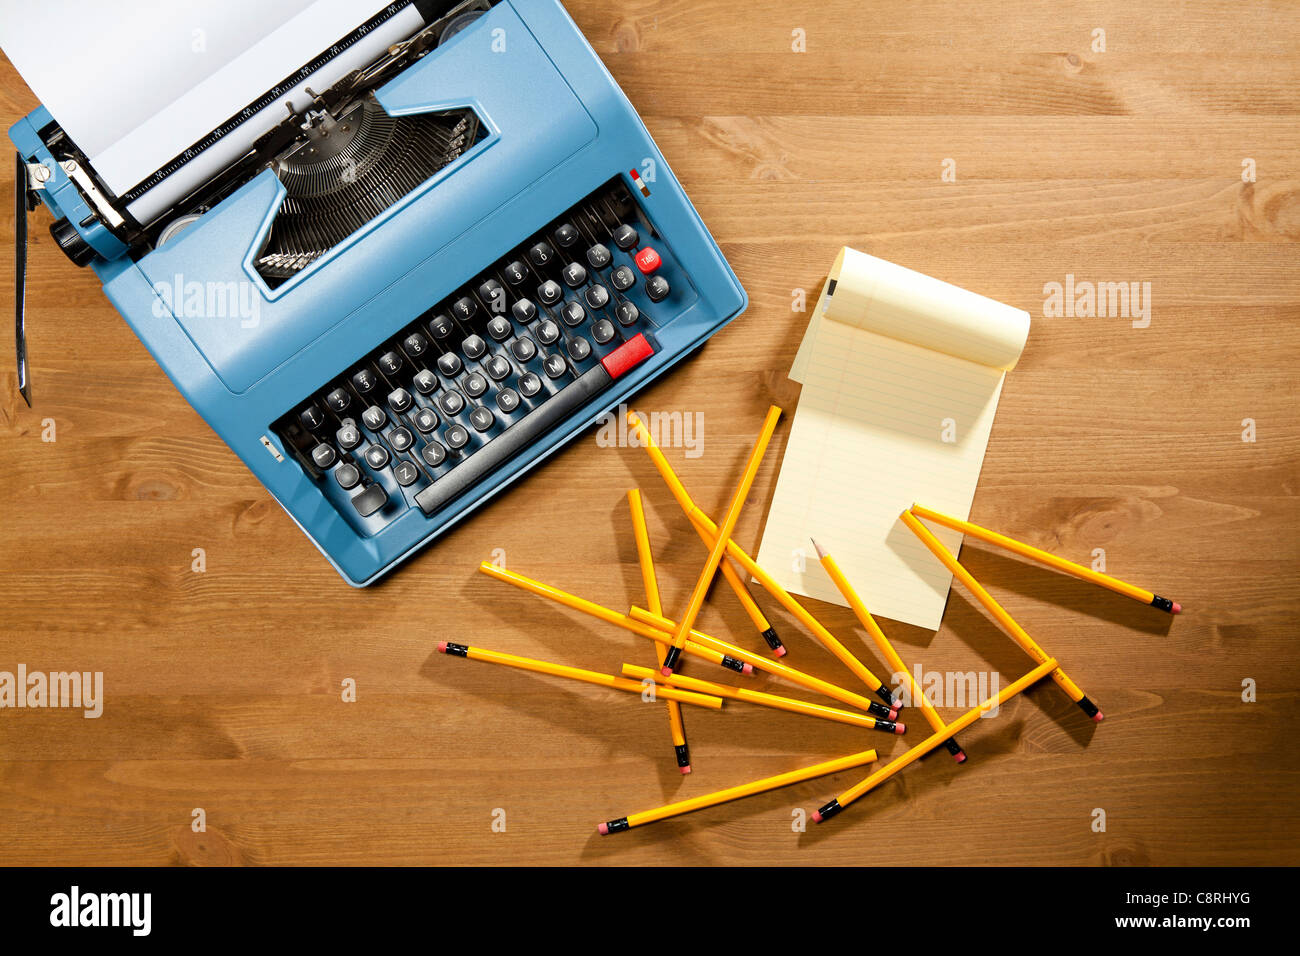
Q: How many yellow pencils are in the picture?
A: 13